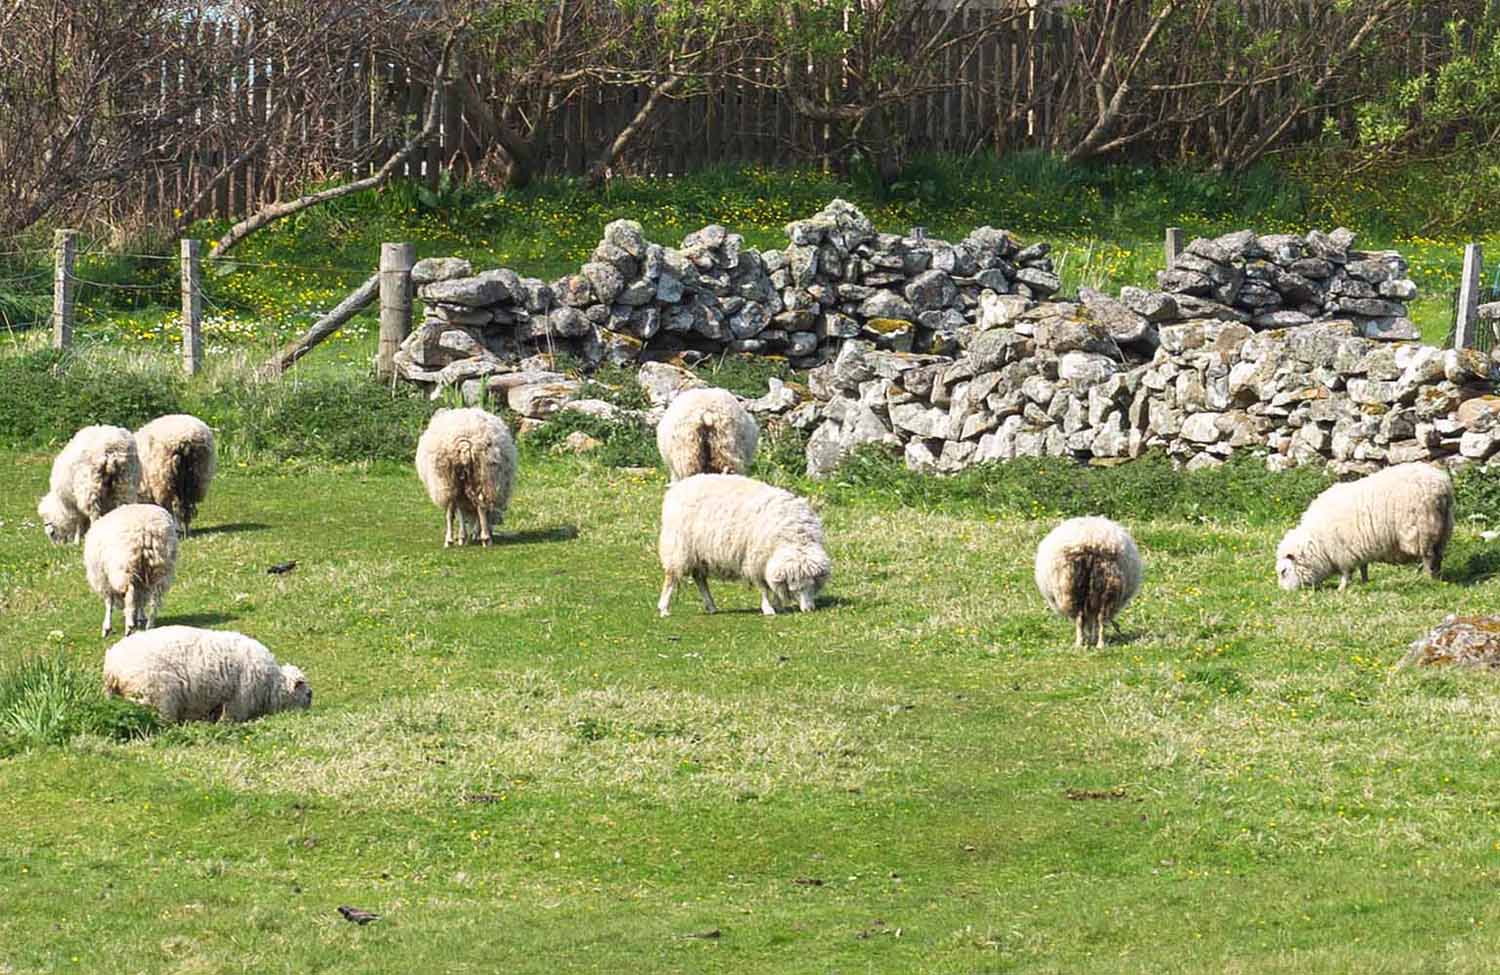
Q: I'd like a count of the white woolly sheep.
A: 9